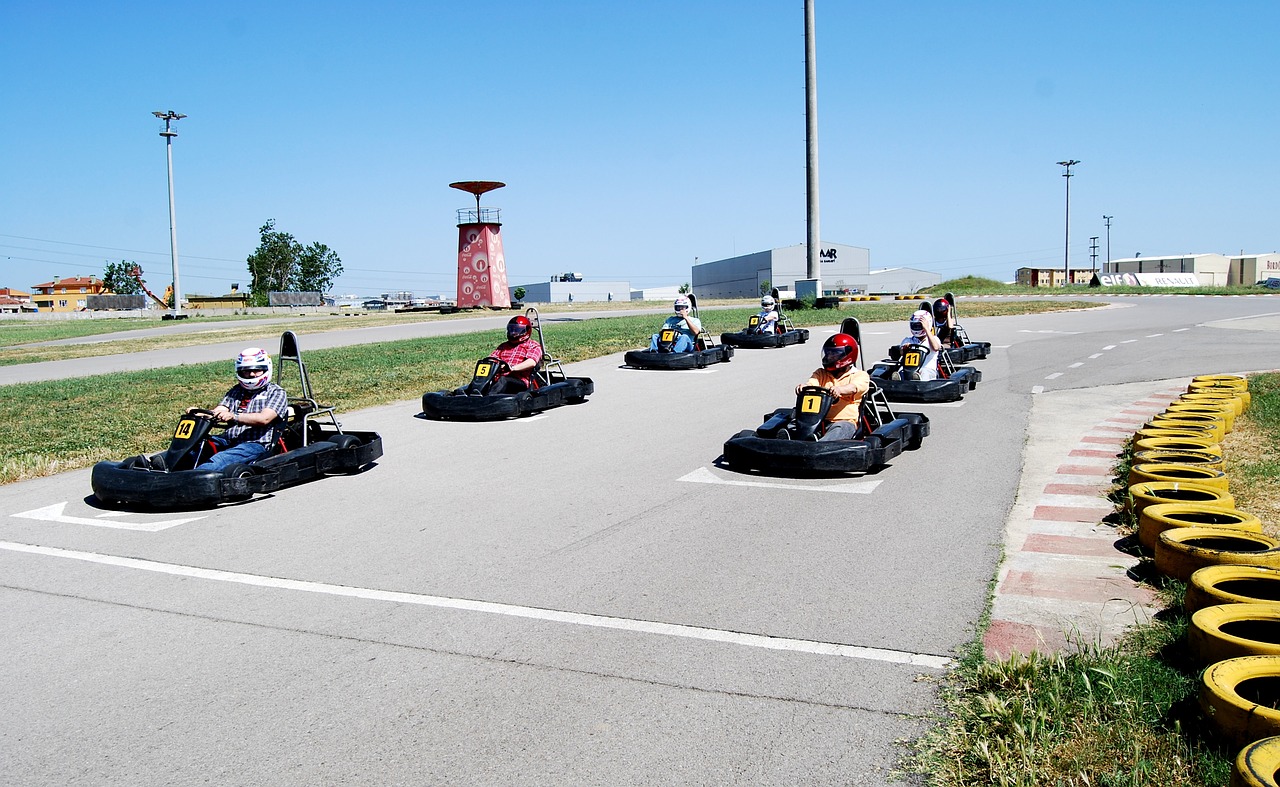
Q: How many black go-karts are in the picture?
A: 7